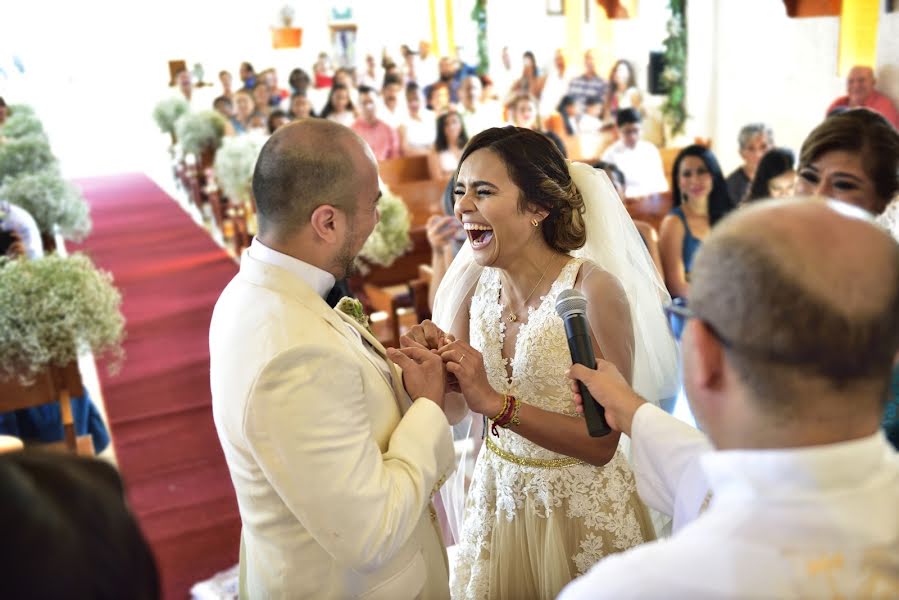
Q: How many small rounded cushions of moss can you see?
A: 0